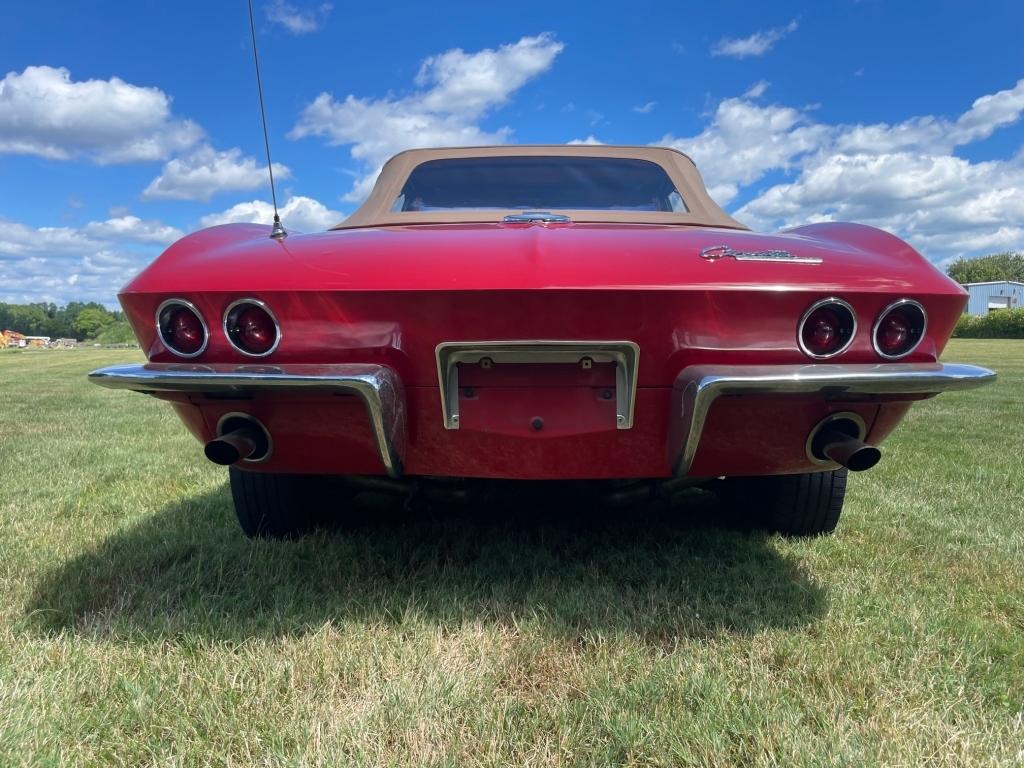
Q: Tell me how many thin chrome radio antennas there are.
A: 1